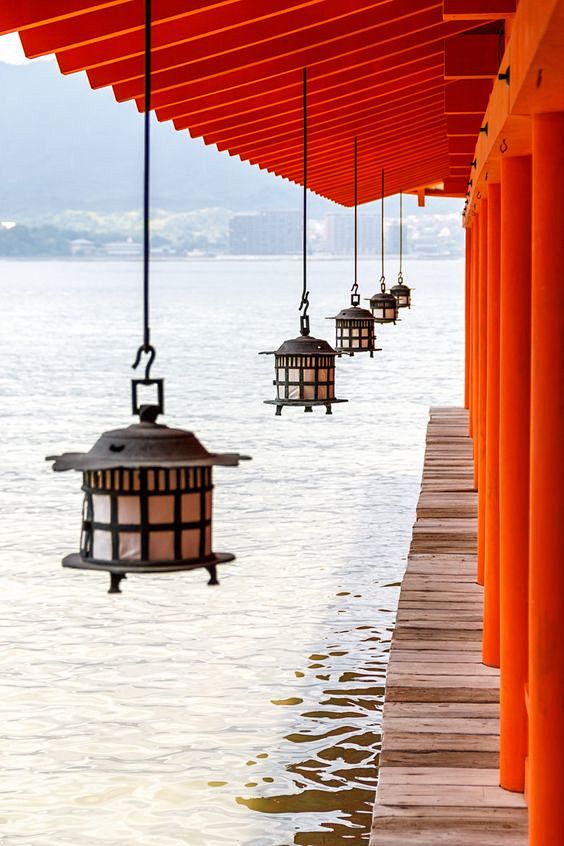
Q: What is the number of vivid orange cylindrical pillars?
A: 7